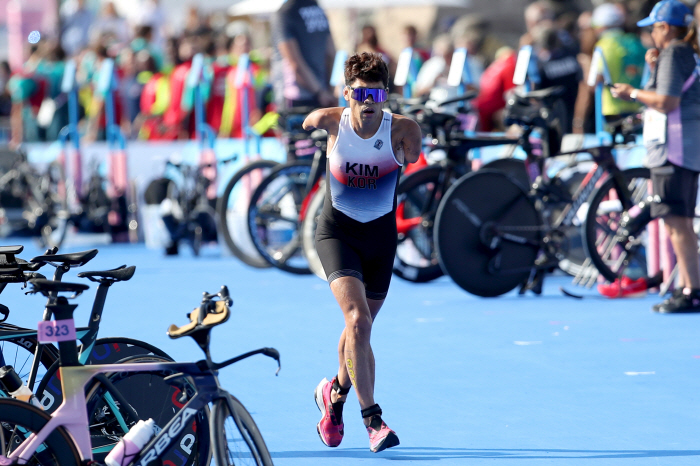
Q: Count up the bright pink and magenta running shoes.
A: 2